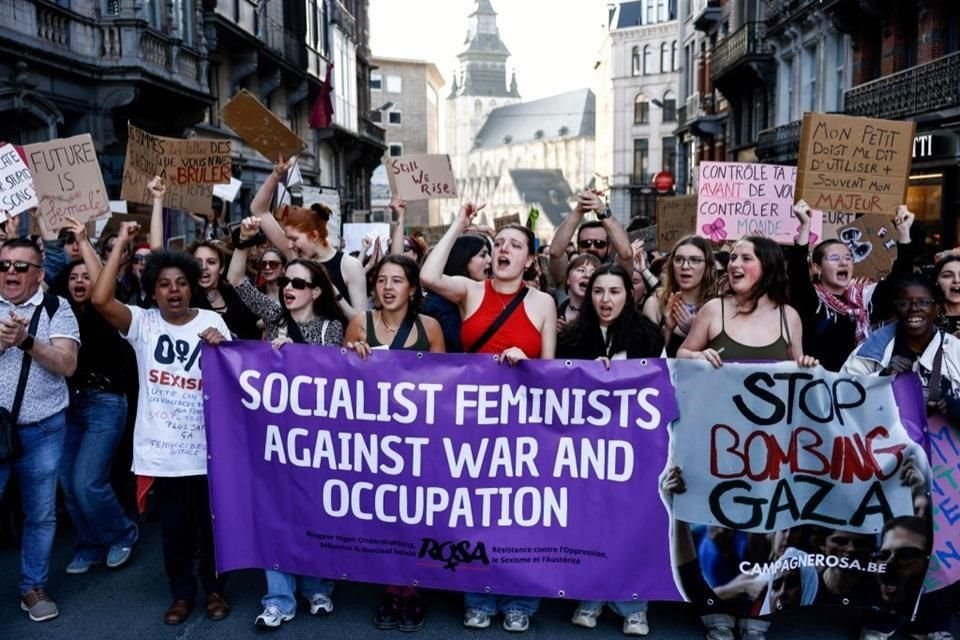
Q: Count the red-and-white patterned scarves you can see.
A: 1